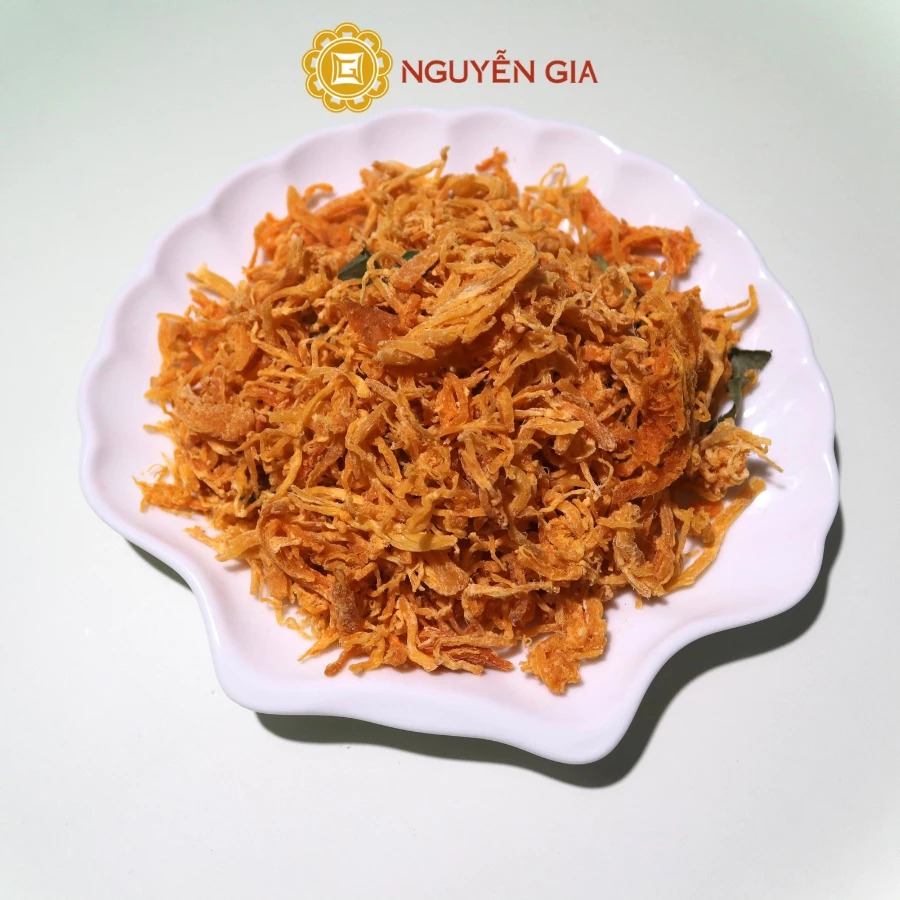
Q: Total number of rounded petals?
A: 9